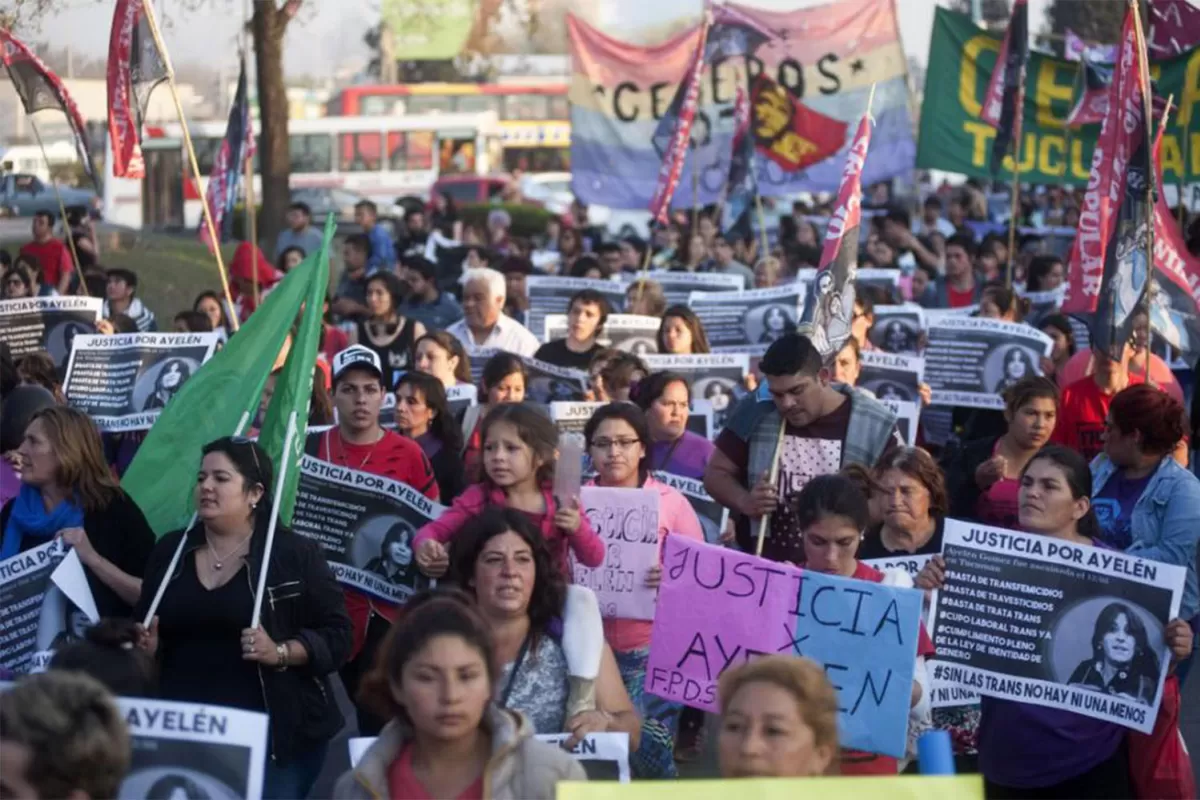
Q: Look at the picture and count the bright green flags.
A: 2